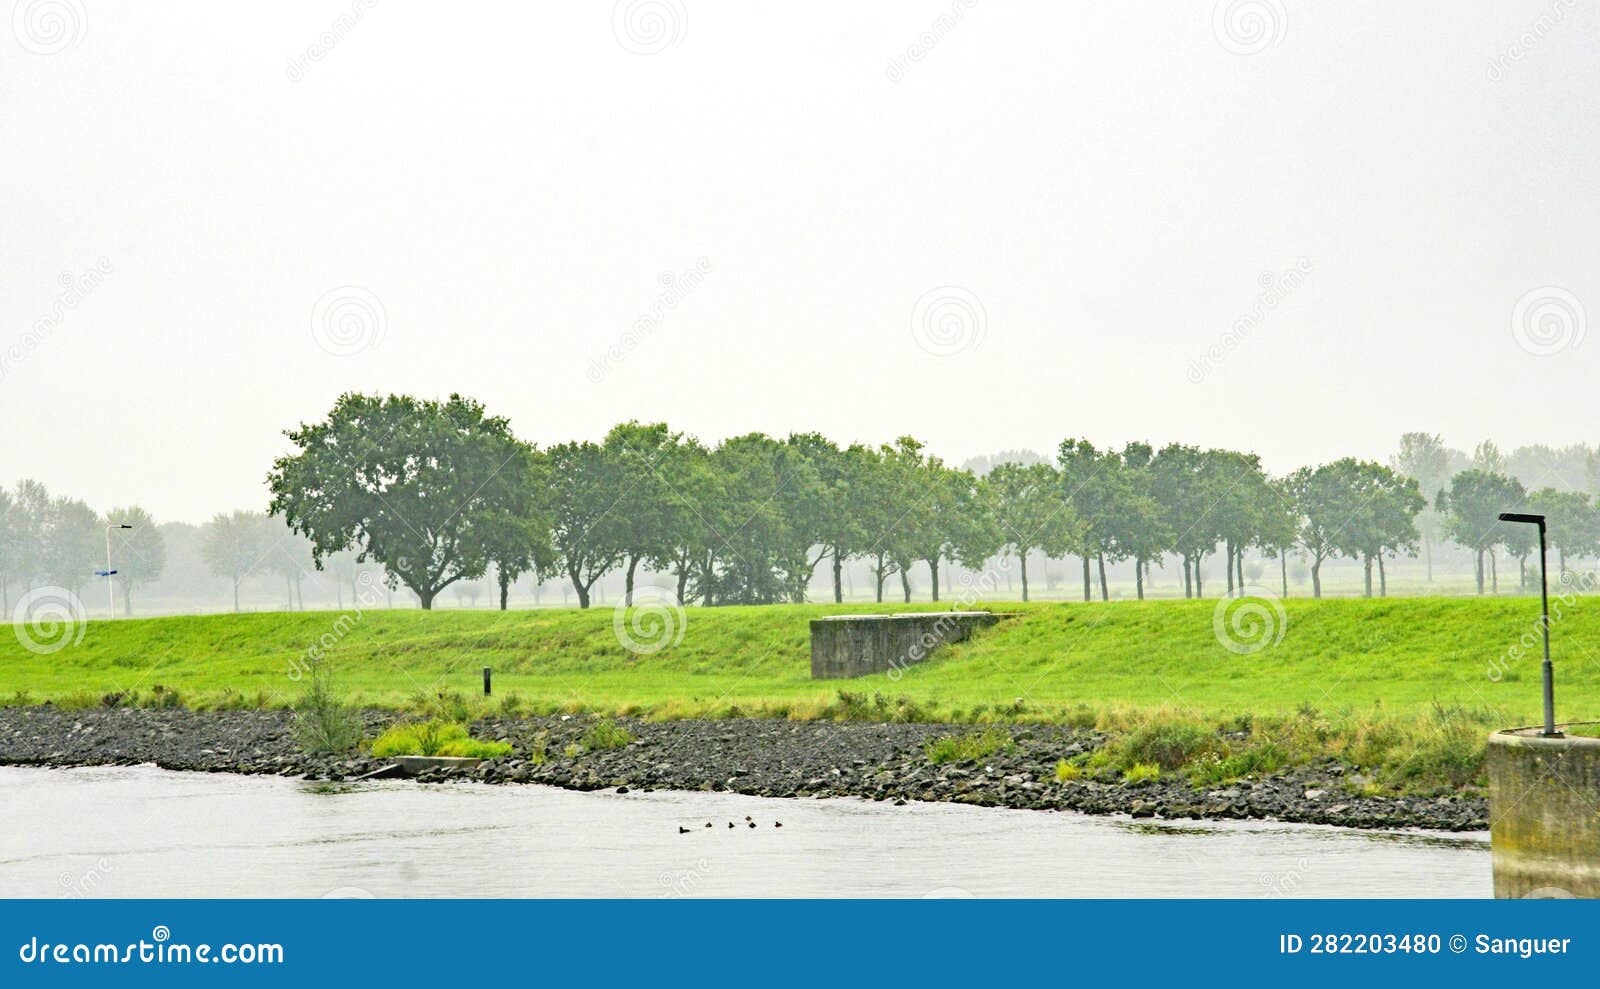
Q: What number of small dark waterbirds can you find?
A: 6